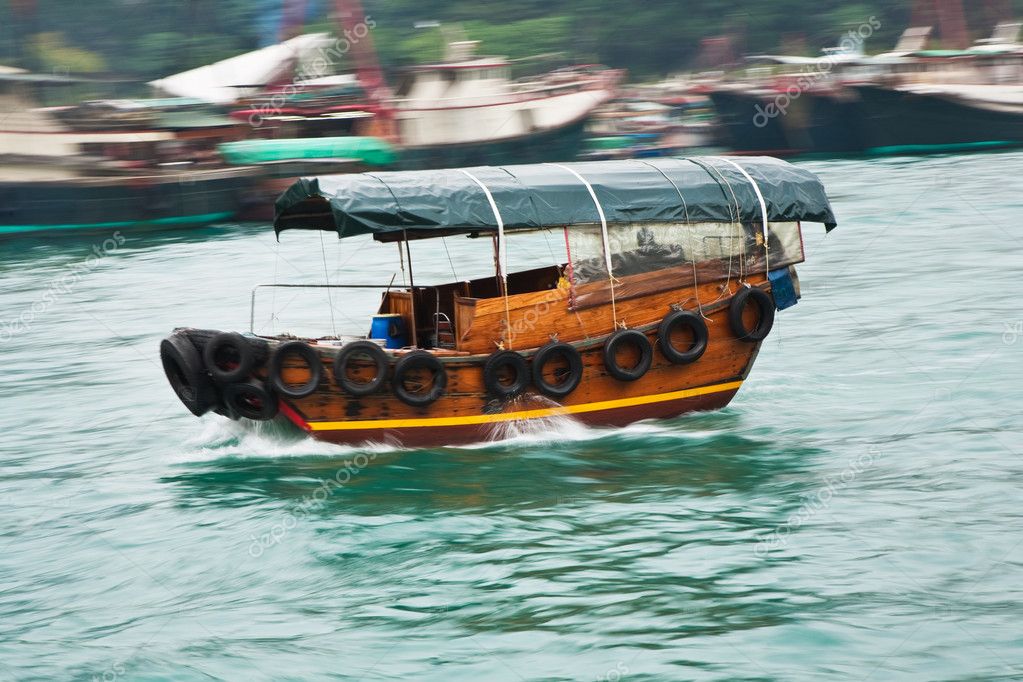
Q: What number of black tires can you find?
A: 11